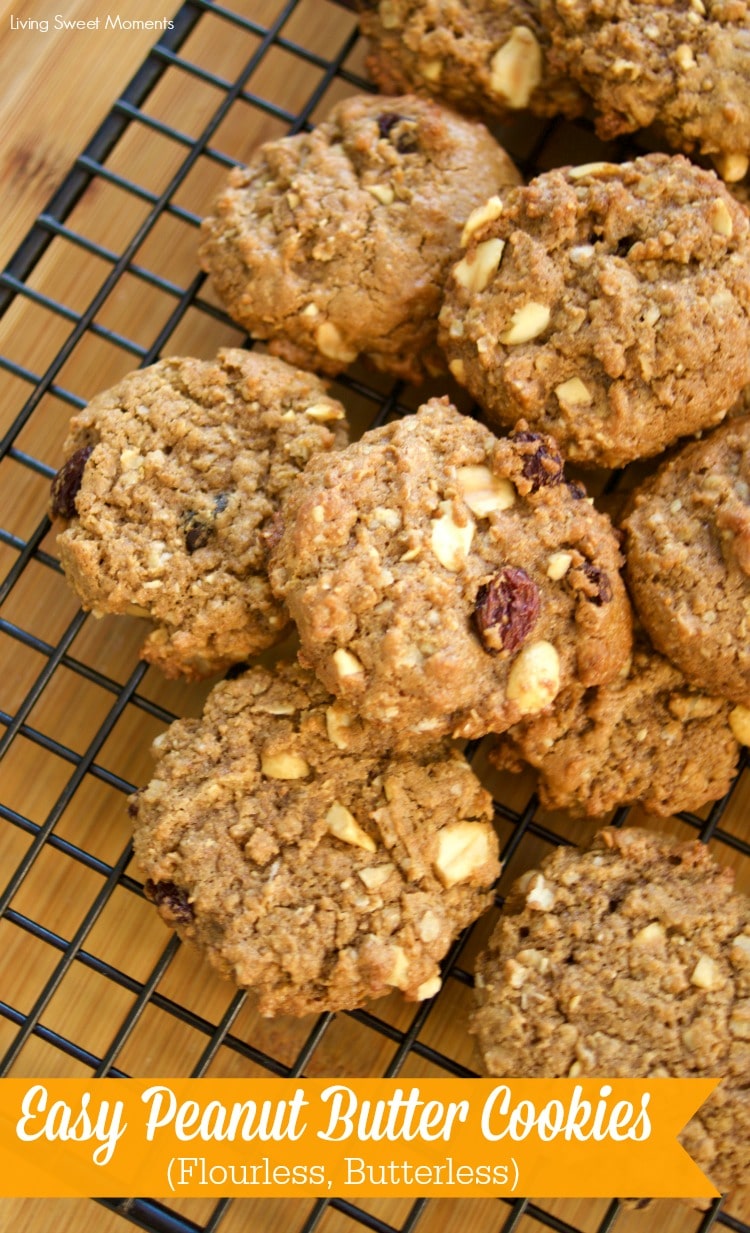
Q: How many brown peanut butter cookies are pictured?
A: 10